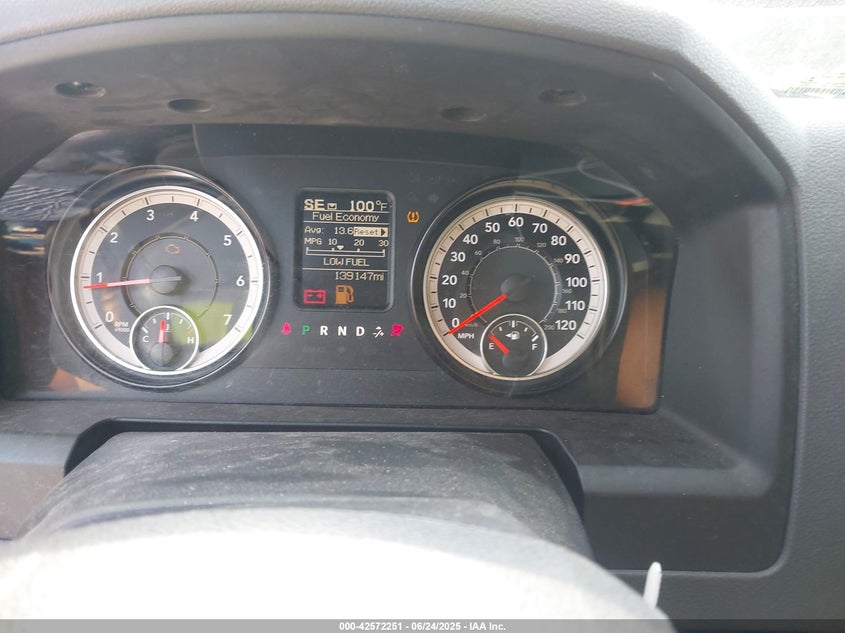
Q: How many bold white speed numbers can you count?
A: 13